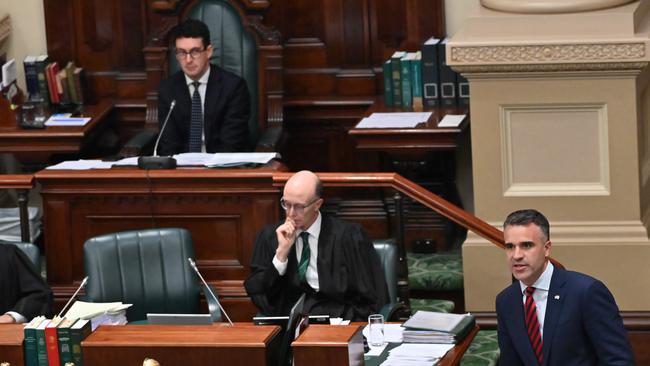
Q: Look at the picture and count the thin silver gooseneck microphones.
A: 3